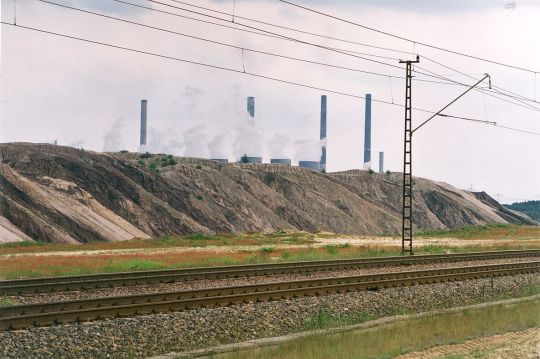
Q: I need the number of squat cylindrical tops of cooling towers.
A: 4